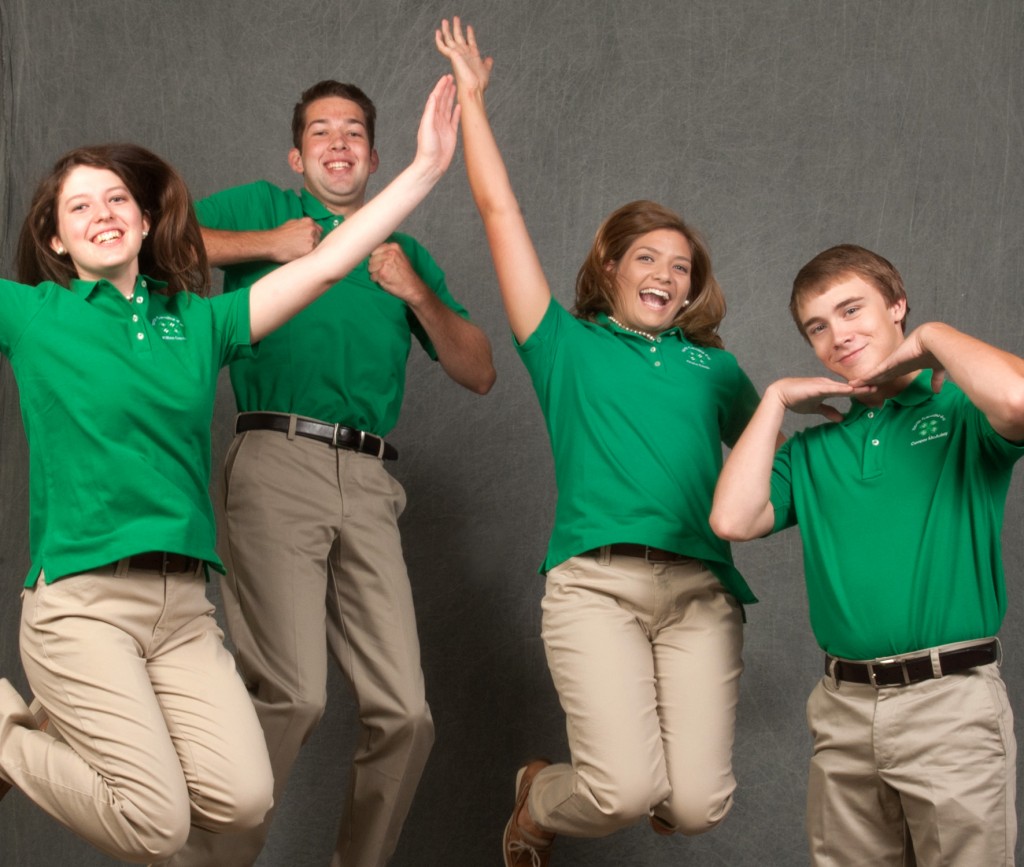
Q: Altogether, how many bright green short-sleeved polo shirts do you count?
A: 4